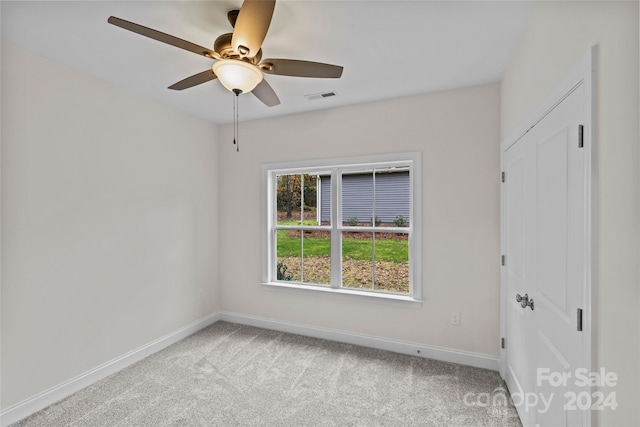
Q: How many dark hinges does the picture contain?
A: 5